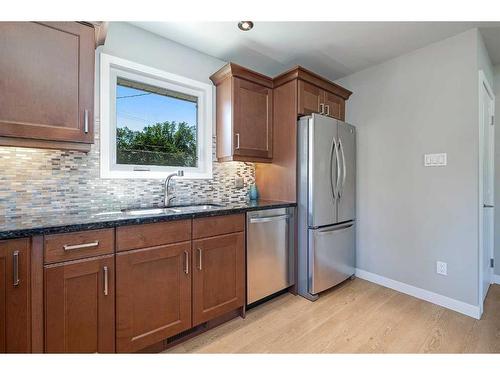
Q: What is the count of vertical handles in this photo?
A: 10